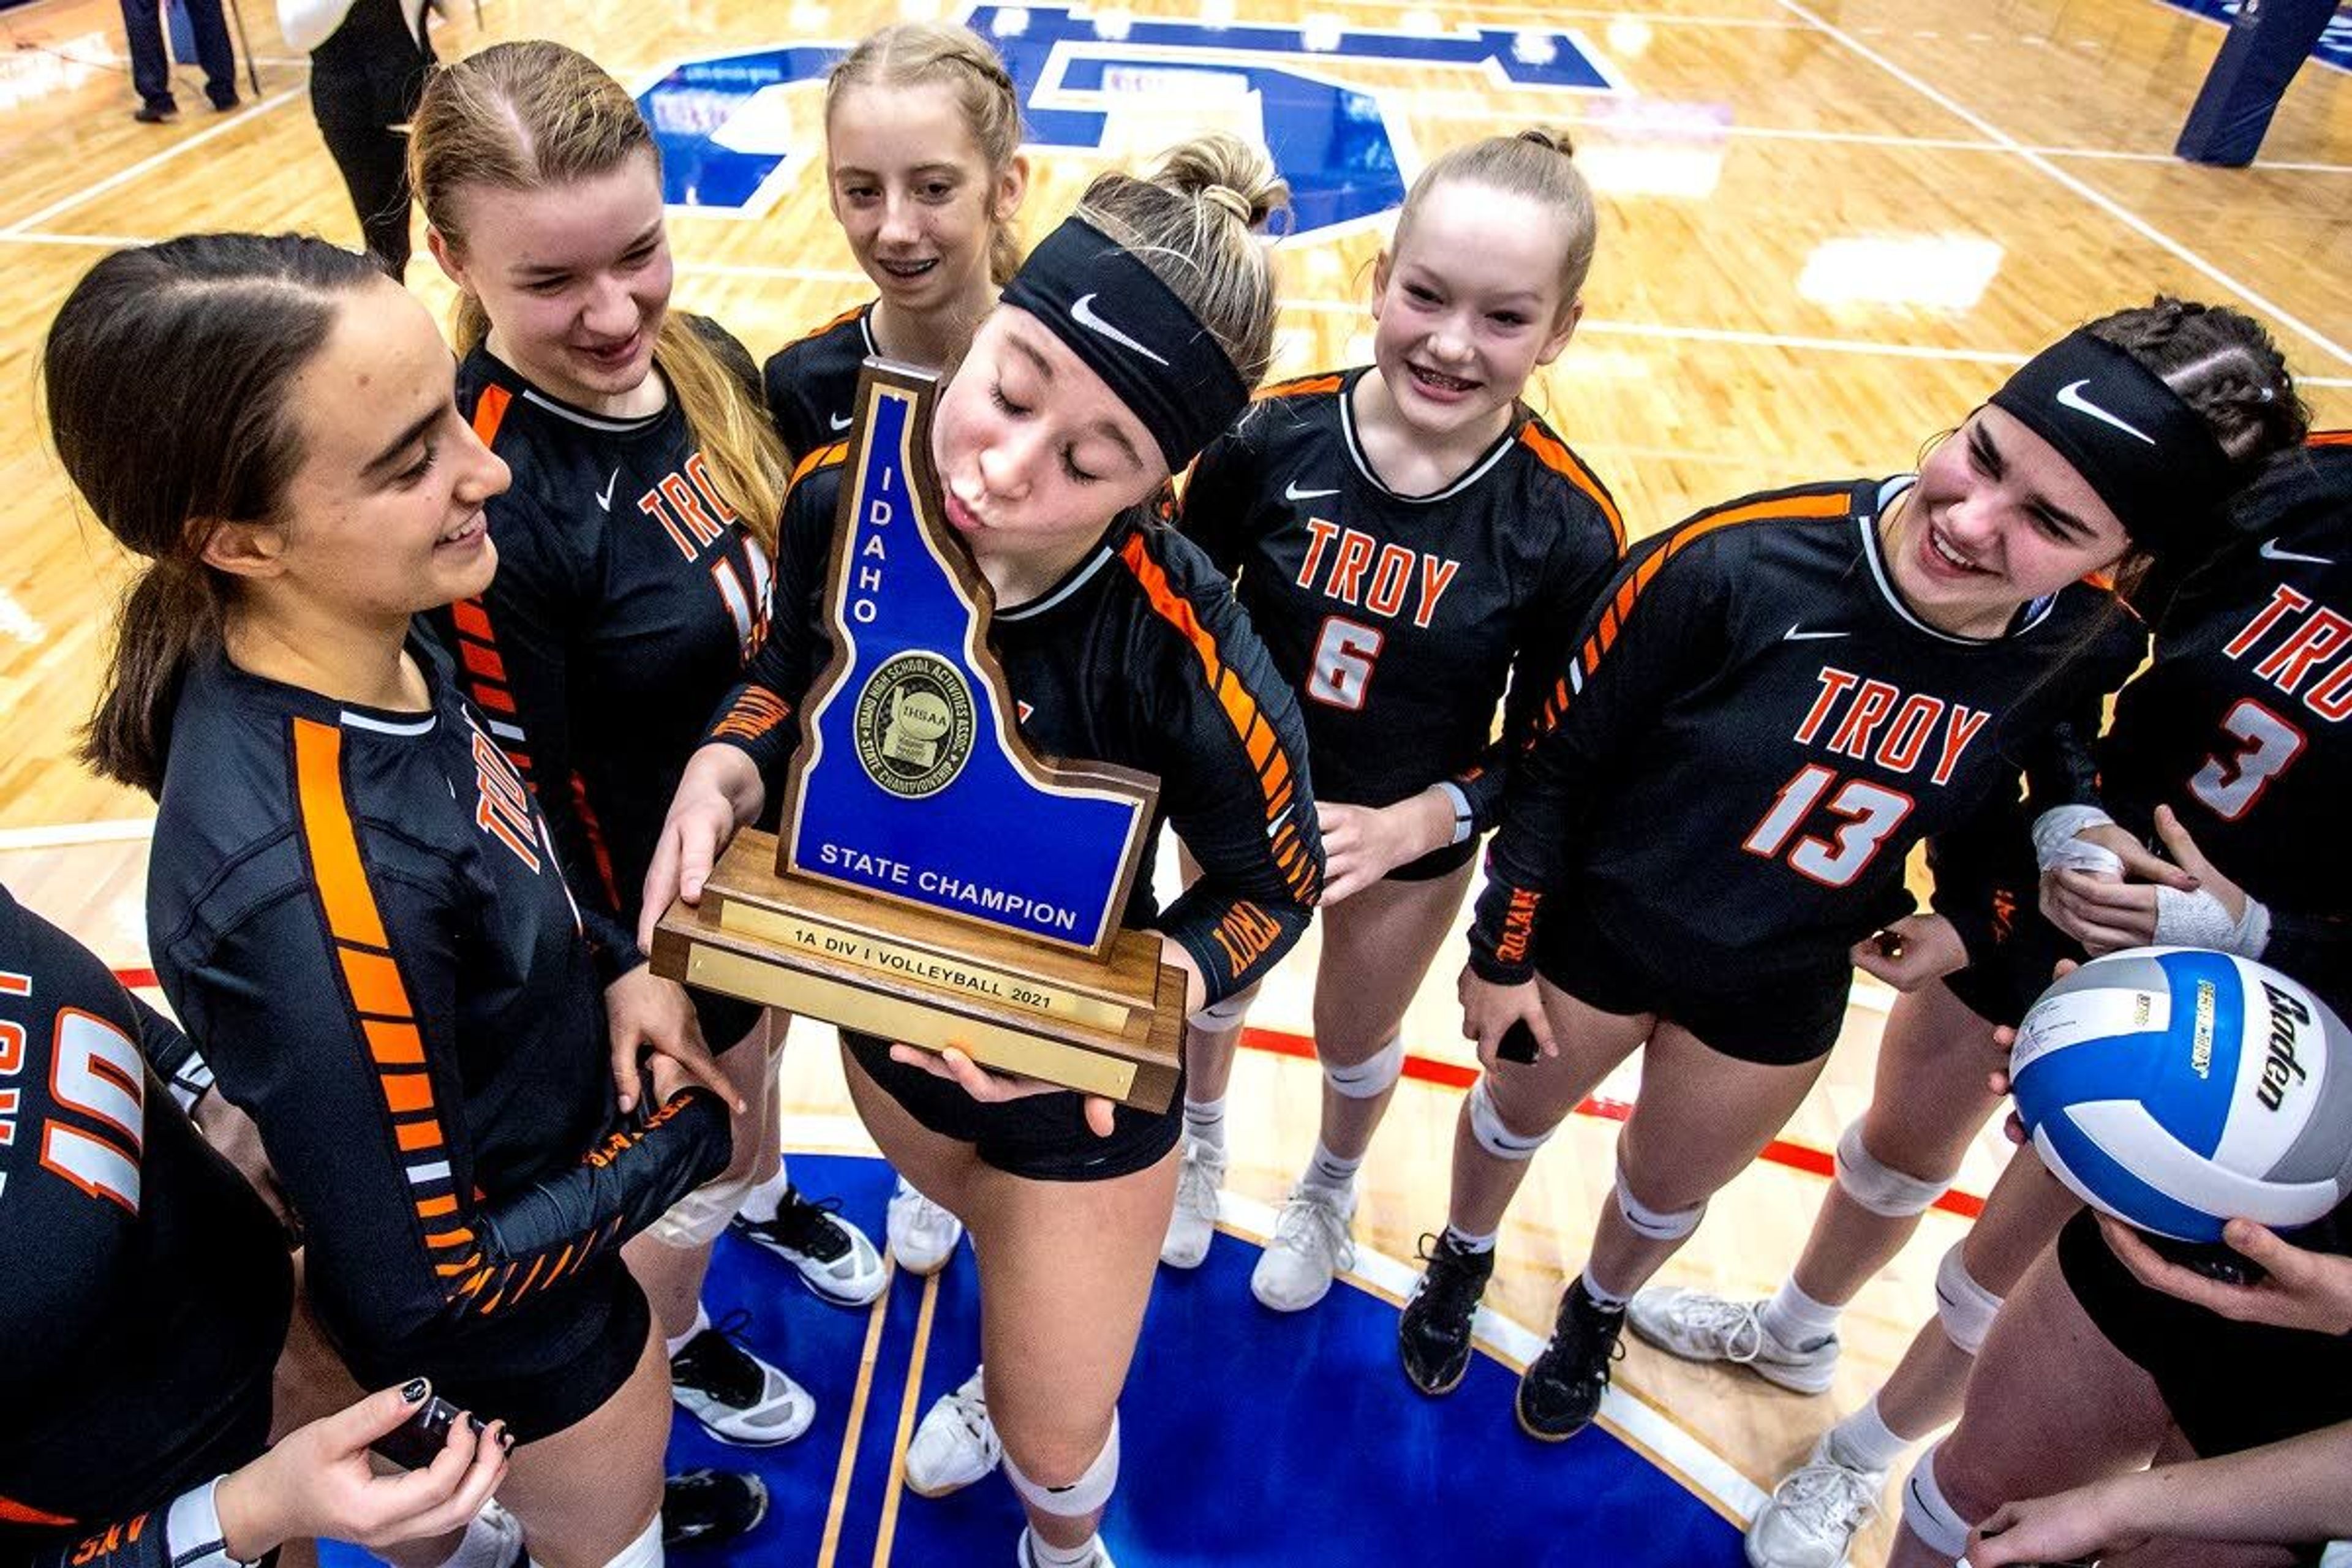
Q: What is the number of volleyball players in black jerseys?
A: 8